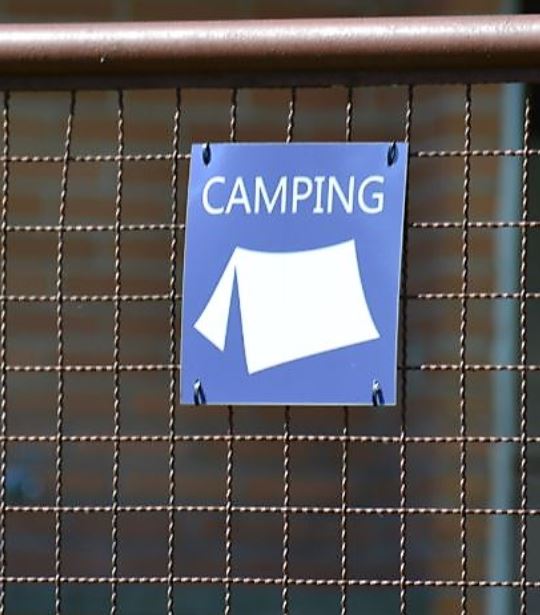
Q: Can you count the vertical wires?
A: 10